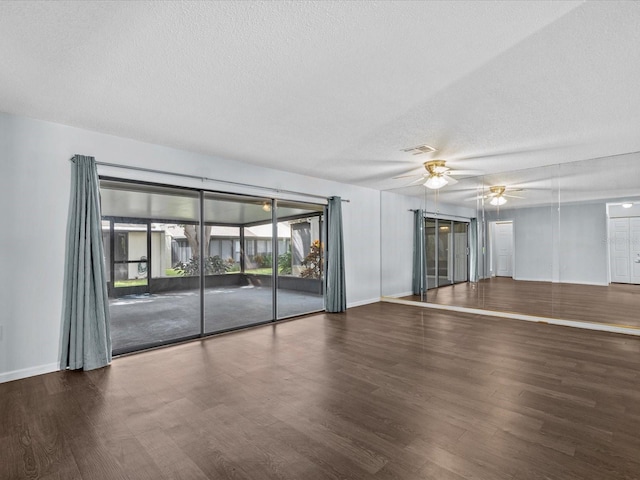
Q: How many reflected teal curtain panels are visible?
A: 2